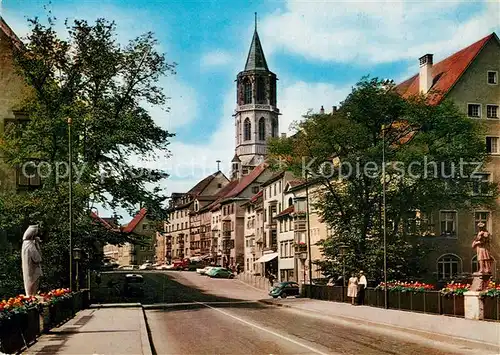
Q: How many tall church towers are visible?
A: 1